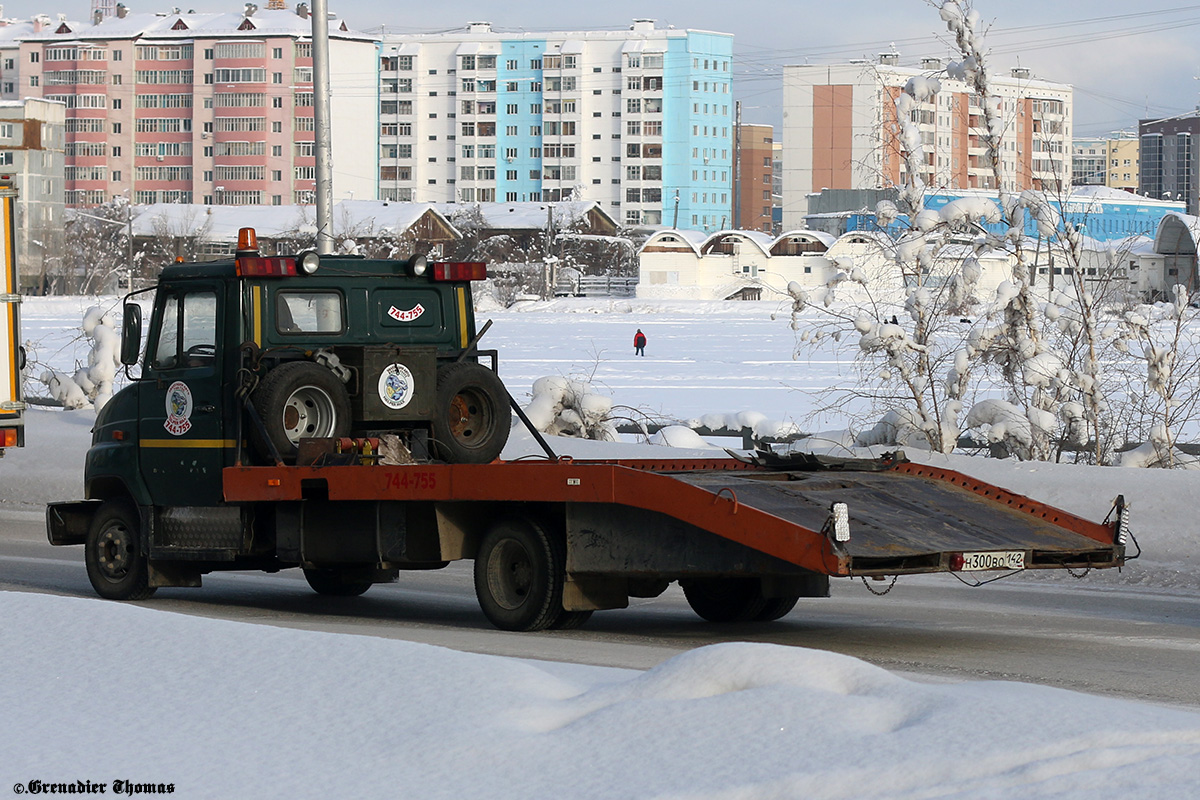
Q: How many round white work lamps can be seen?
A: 2